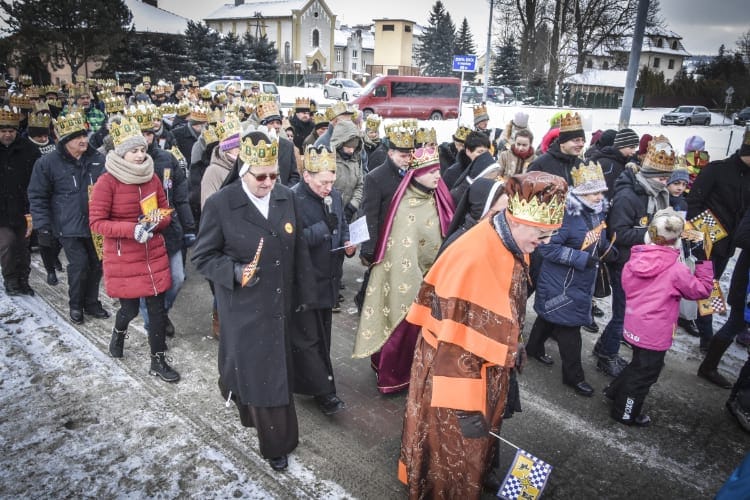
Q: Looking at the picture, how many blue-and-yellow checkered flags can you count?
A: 1